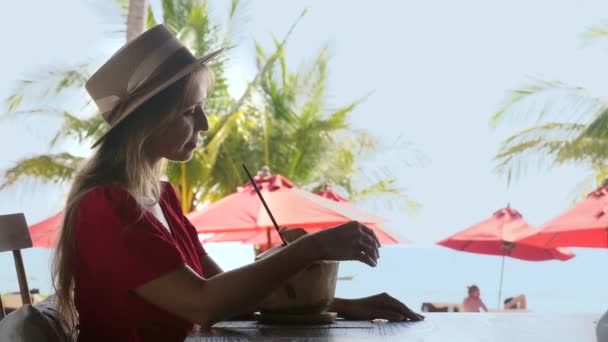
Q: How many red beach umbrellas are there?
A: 5